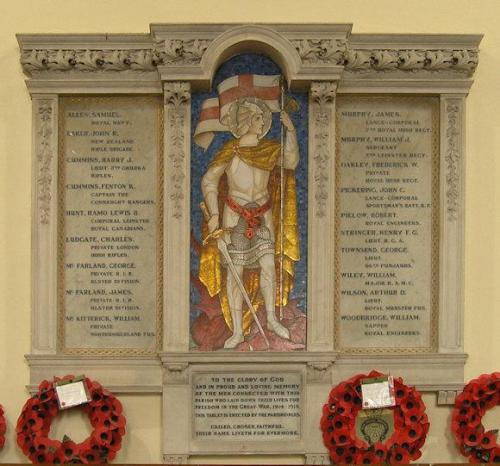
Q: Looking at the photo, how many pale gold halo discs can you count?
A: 1